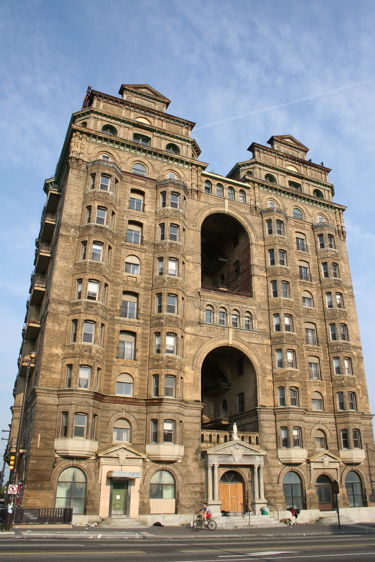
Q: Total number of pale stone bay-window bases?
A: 4